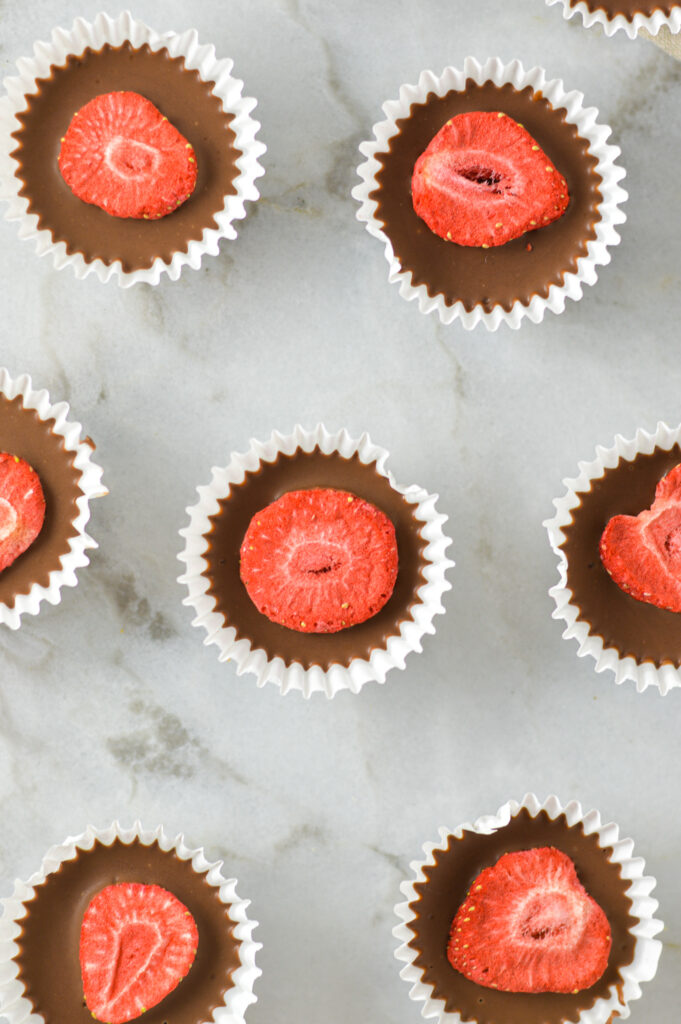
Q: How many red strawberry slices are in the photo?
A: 7